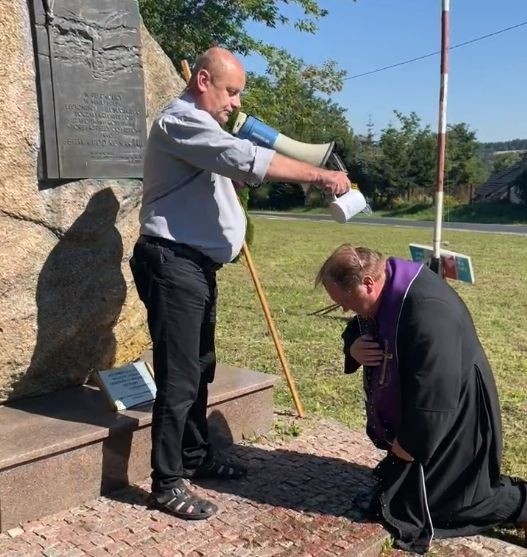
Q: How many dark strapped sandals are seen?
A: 2